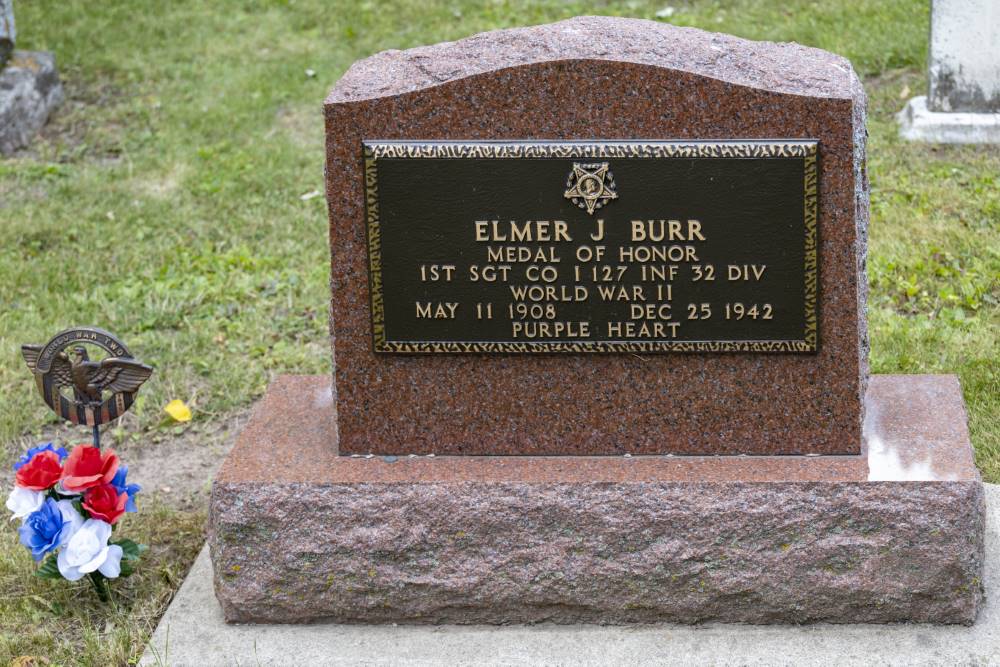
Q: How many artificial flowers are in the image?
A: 9